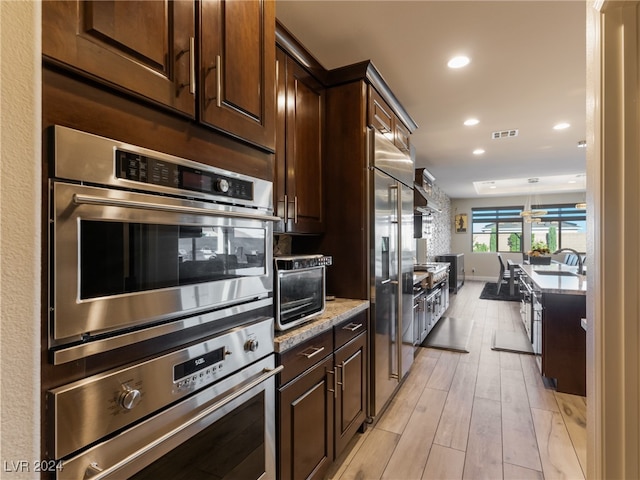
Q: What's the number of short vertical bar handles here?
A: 6